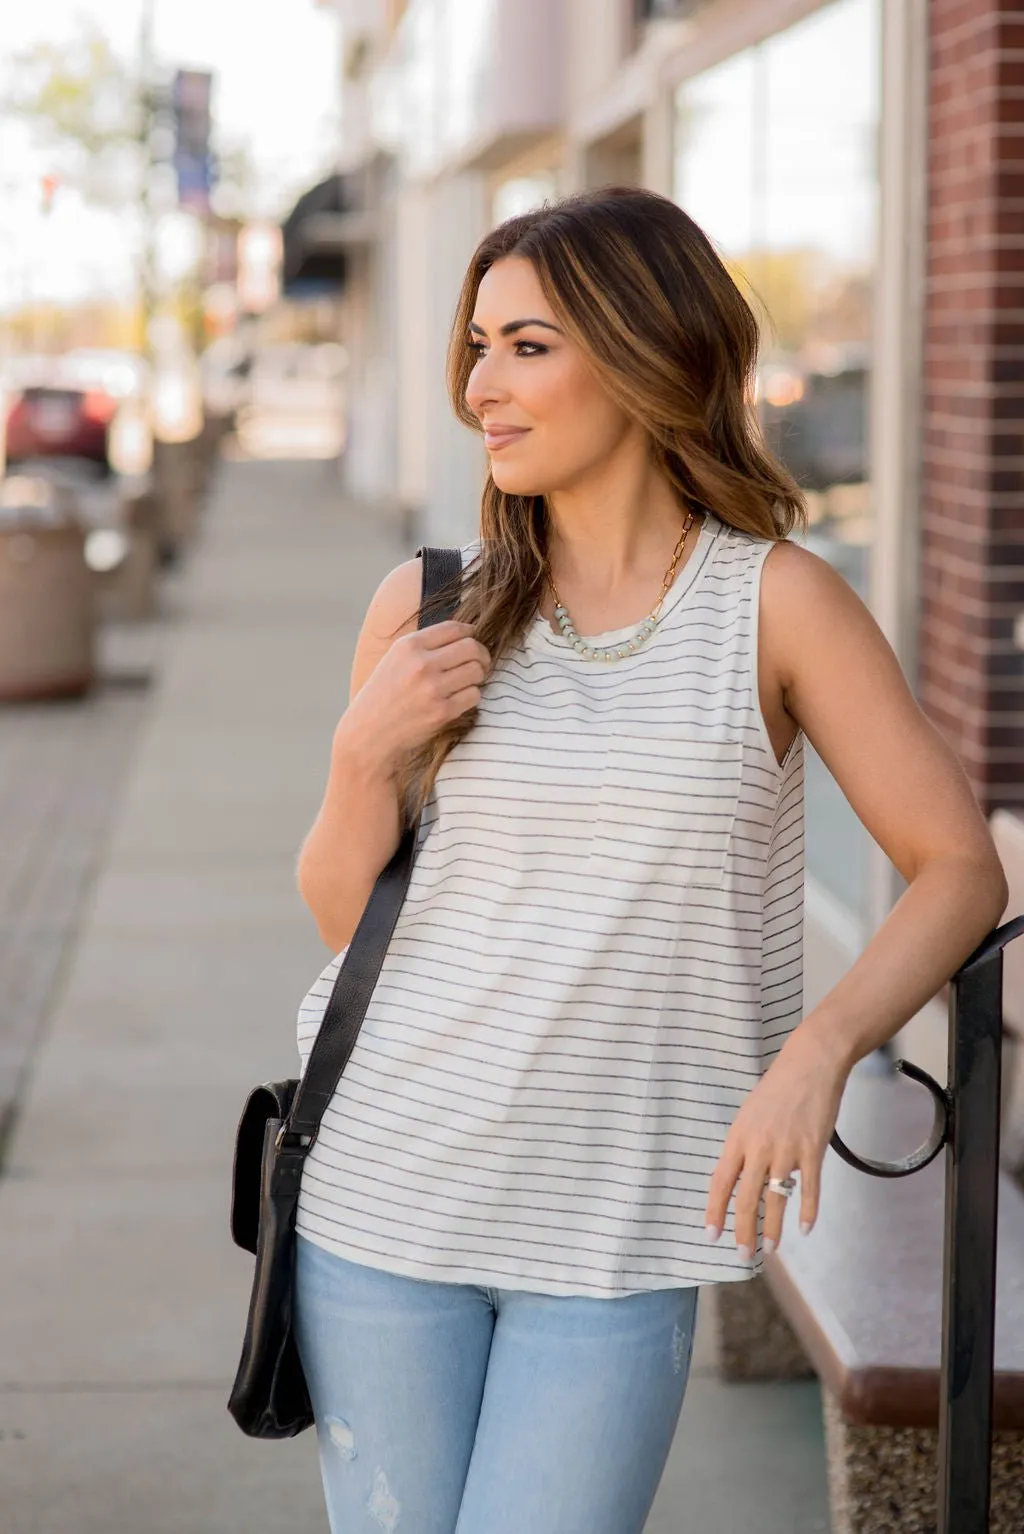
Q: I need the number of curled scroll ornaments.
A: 1